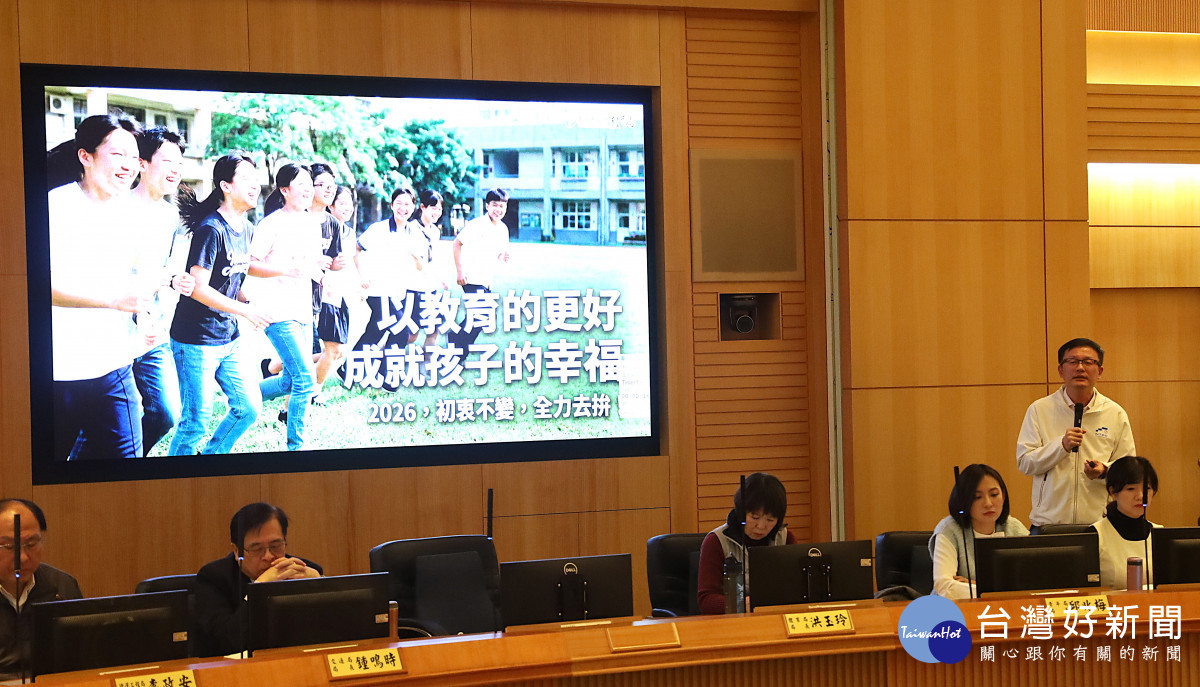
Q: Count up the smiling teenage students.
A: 9